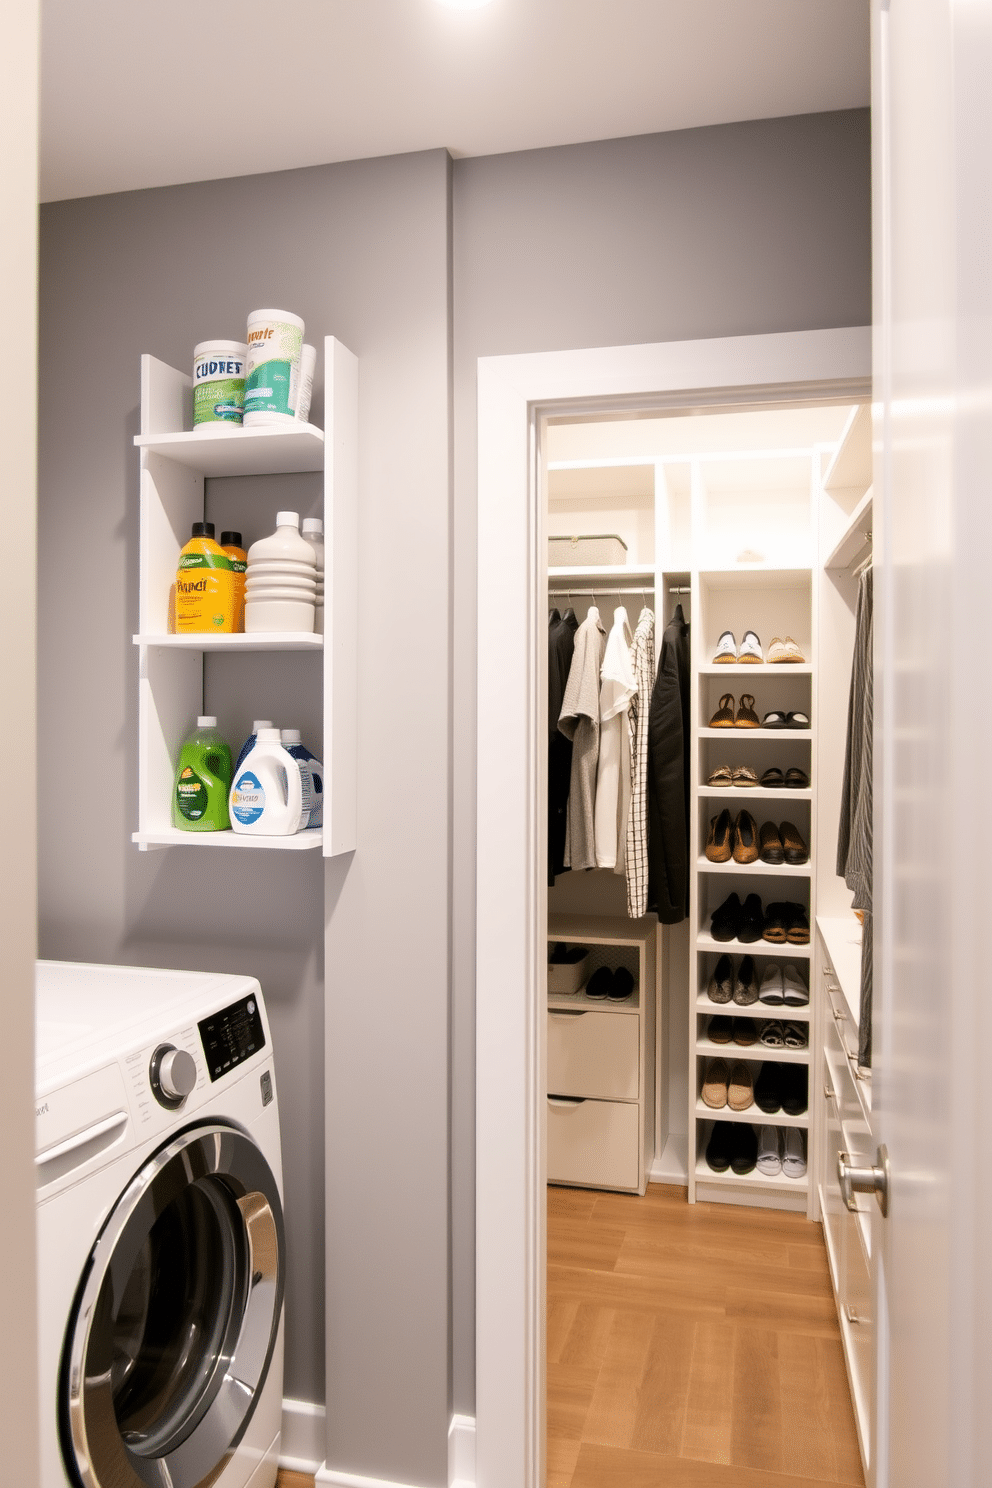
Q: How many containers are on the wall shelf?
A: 11